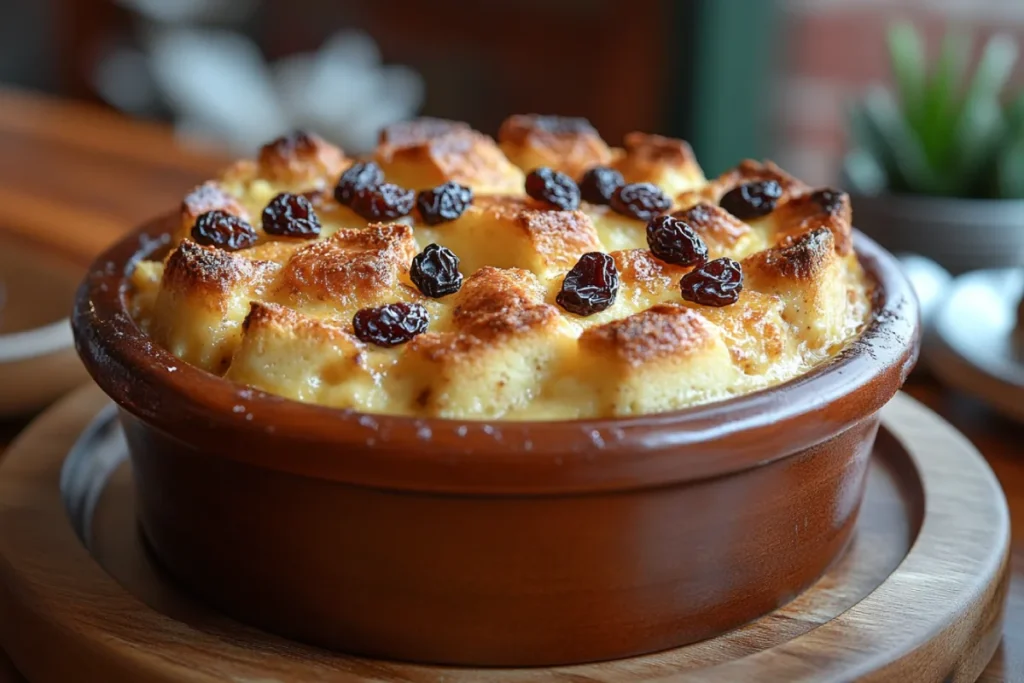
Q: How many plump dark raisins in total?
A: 14